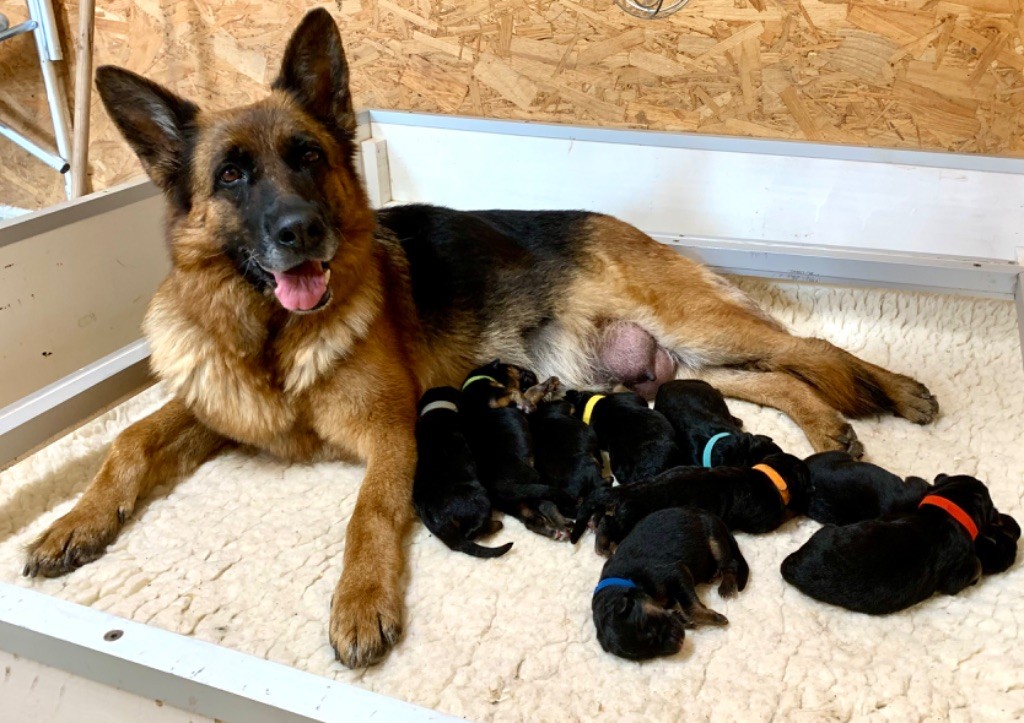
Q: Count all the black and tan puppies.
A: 9